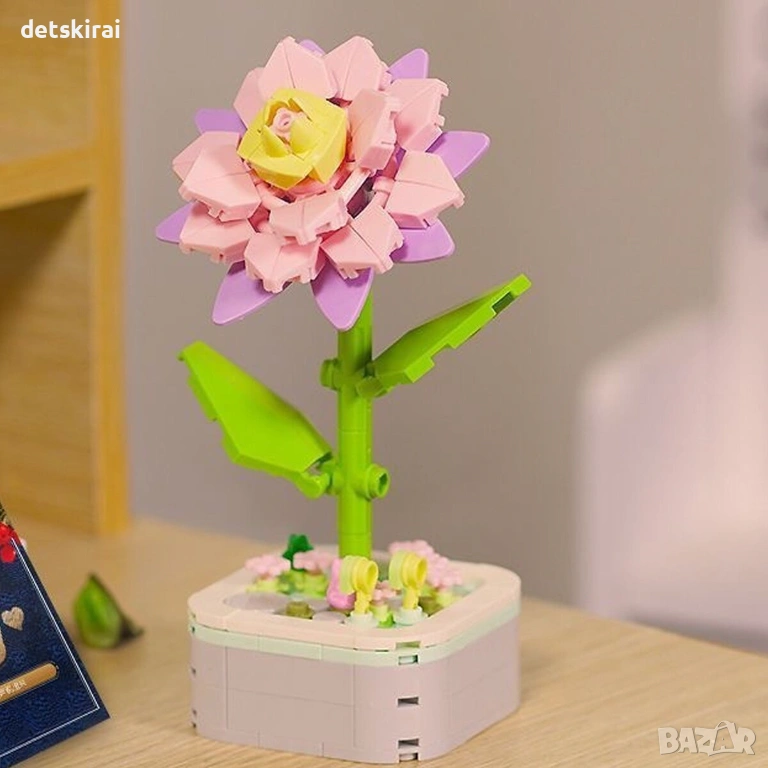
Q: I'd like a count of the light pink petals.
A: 12